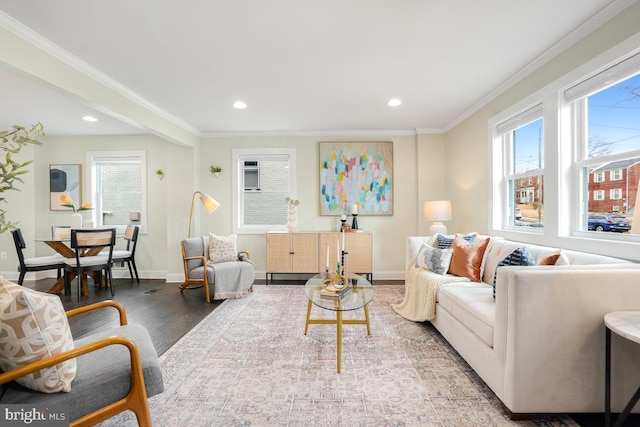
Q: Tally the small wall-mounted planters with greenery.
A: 2